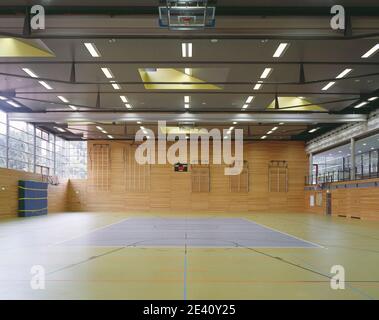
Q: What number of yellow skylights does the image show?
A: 4